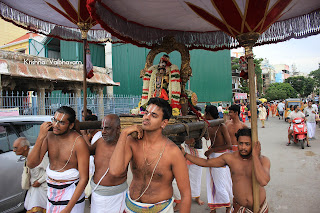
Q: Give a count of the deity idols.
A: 1